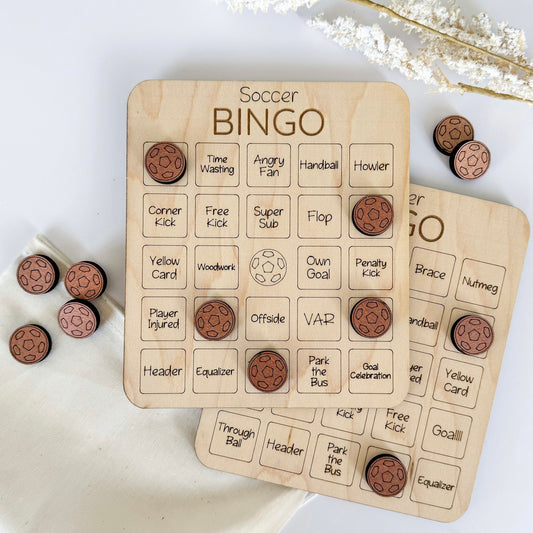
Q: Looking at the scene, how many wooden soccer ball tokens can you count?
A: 13